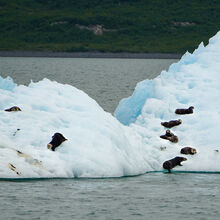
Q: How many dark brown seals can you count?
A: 7